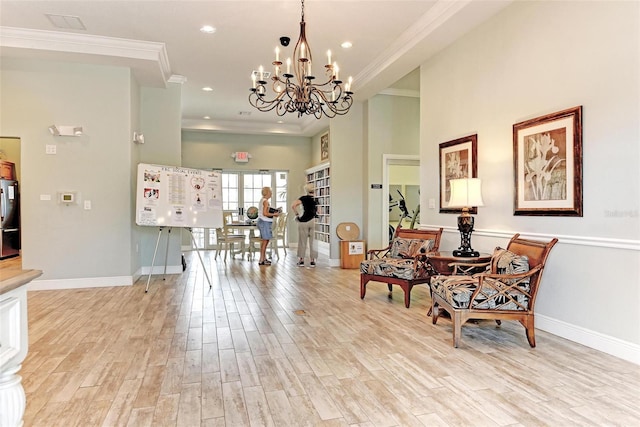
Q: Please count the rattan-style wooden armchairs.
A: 2